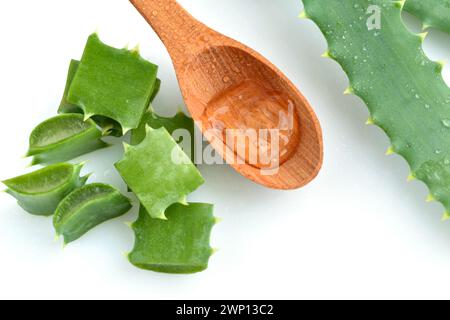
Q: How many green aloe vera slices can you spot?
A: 8